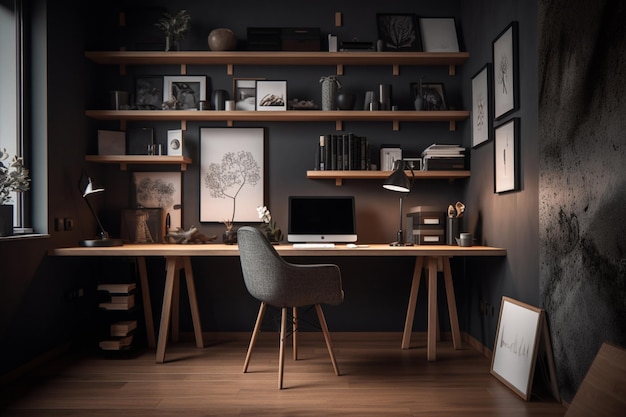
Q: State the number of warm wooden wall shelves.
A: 4